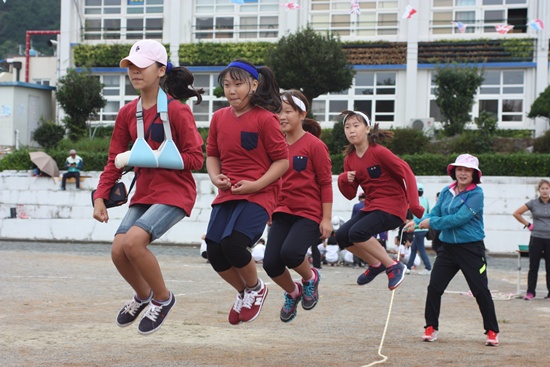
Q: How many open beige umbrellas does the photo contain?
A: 1